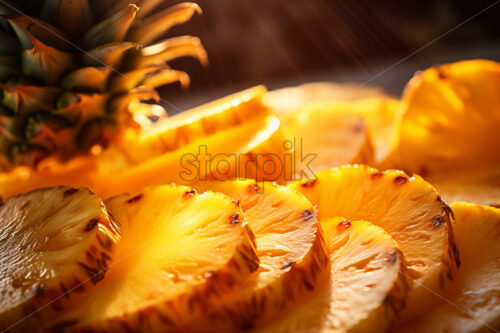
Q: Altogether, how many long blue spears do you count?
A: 0